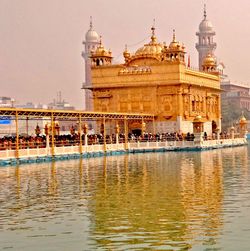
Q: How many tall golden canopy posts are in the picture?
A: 5